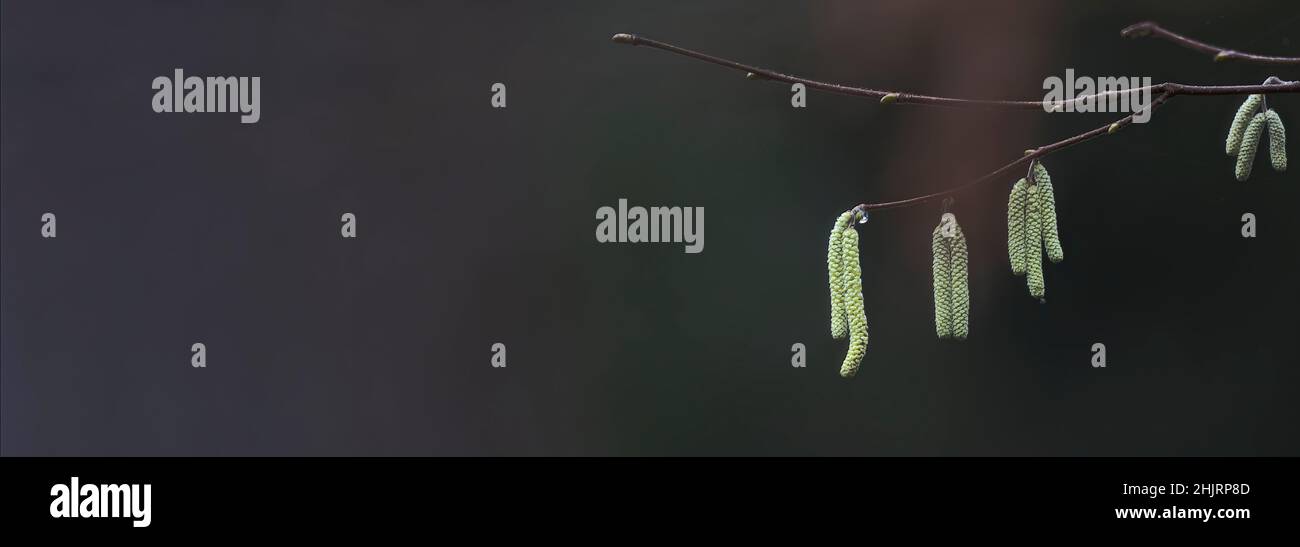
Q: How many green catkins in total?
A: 10